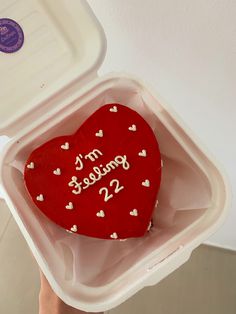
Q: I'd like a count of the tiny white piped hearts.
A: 14